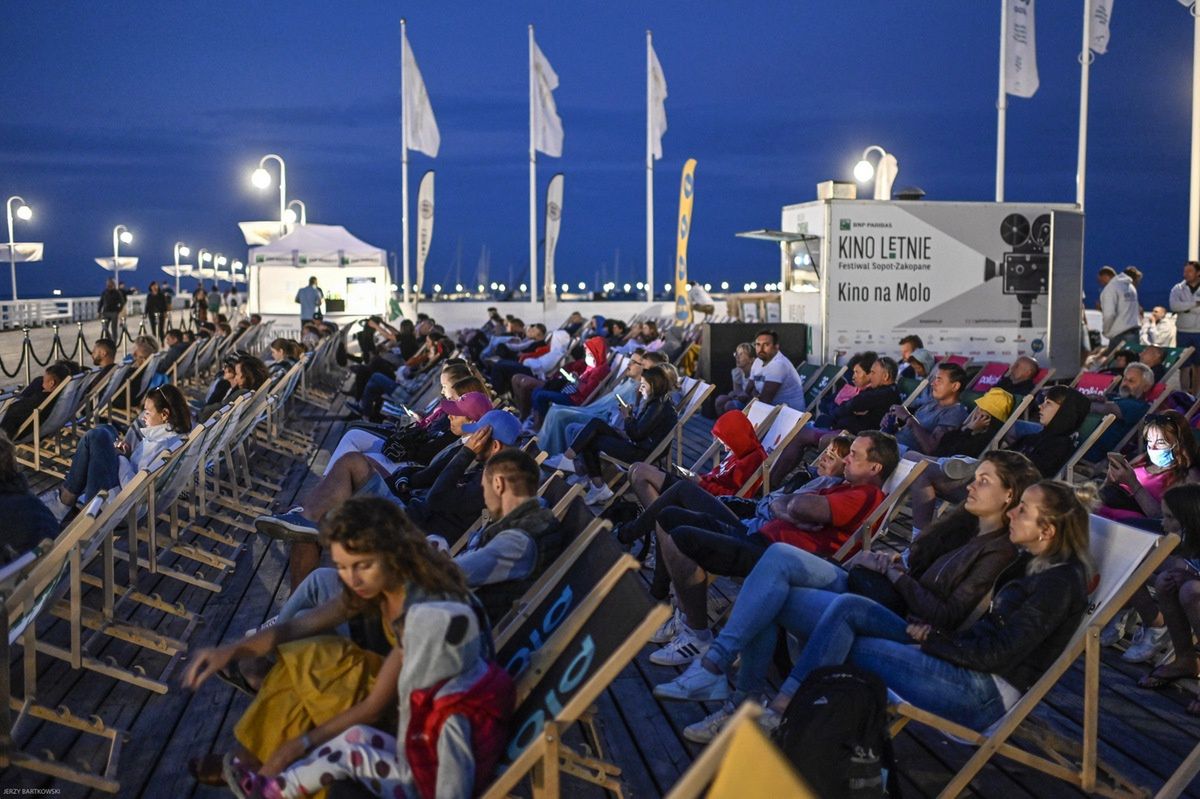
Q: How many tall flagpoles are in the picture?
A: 6